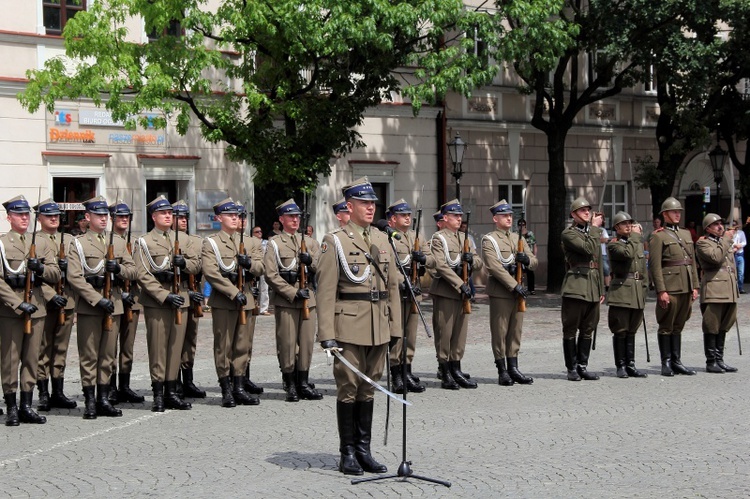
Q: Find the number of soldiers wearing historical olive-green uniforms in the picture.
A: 4